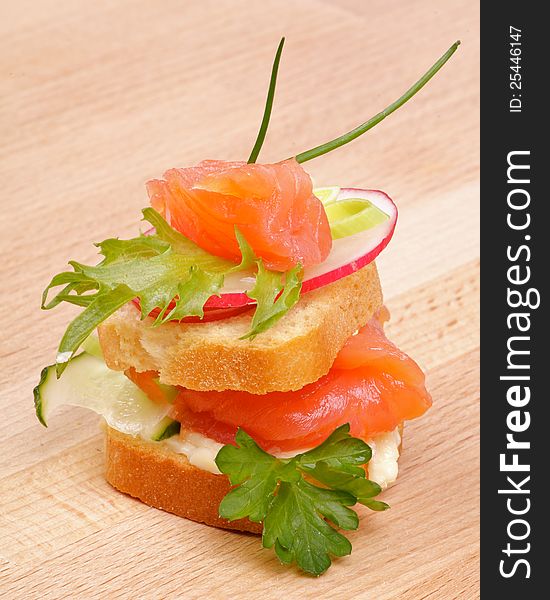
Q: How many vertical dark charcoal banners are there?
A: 1